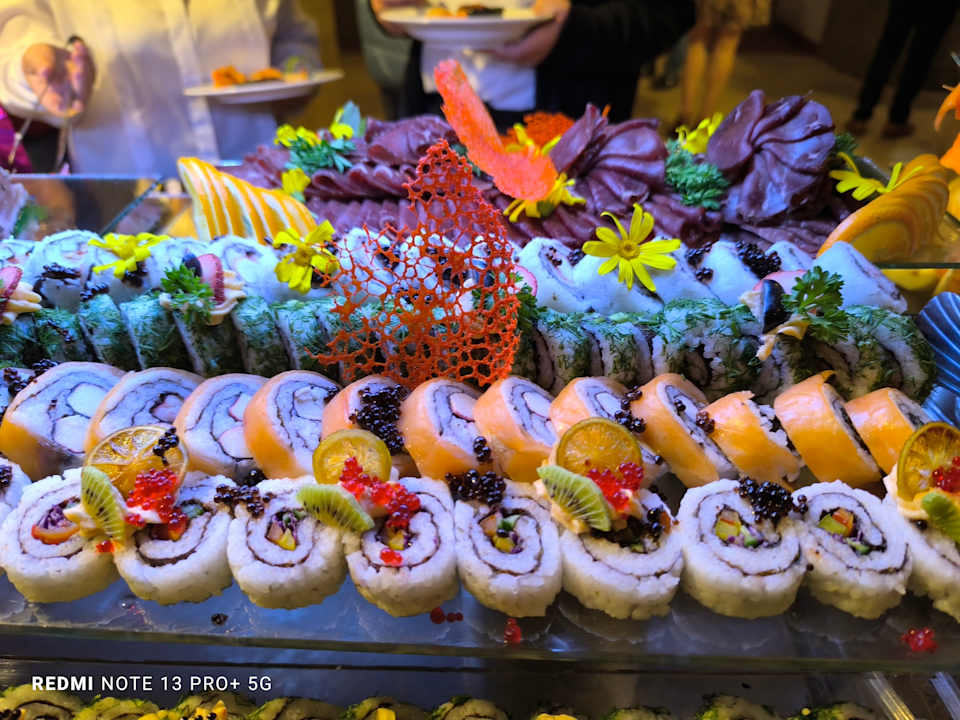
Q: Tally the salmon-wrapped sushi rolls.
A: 12